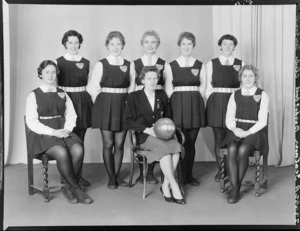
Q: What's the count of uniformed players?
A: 7